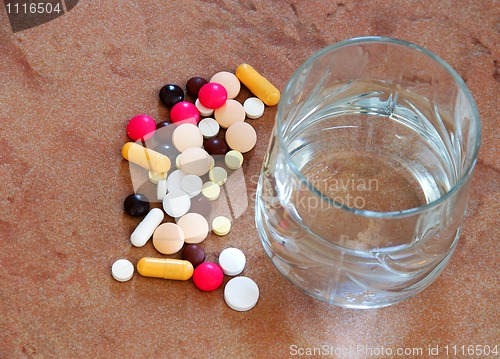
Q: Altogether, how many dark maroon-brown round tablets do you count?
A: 5